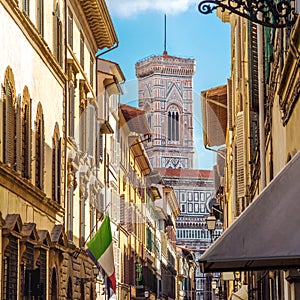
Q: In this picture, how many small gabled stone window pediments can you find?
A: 4